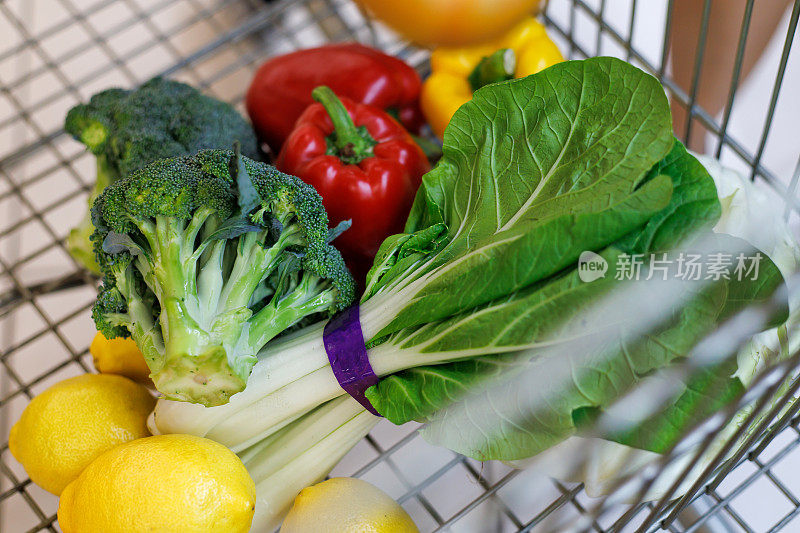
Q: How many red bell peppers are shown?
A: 2